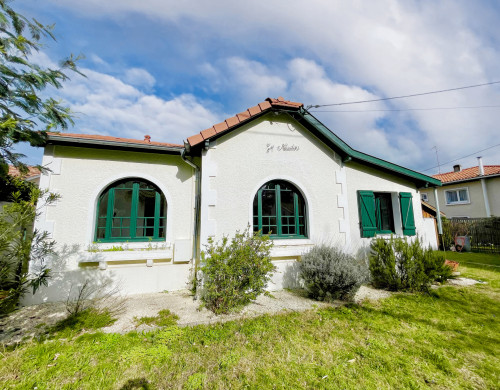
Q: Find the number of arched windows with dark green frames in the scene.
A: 2